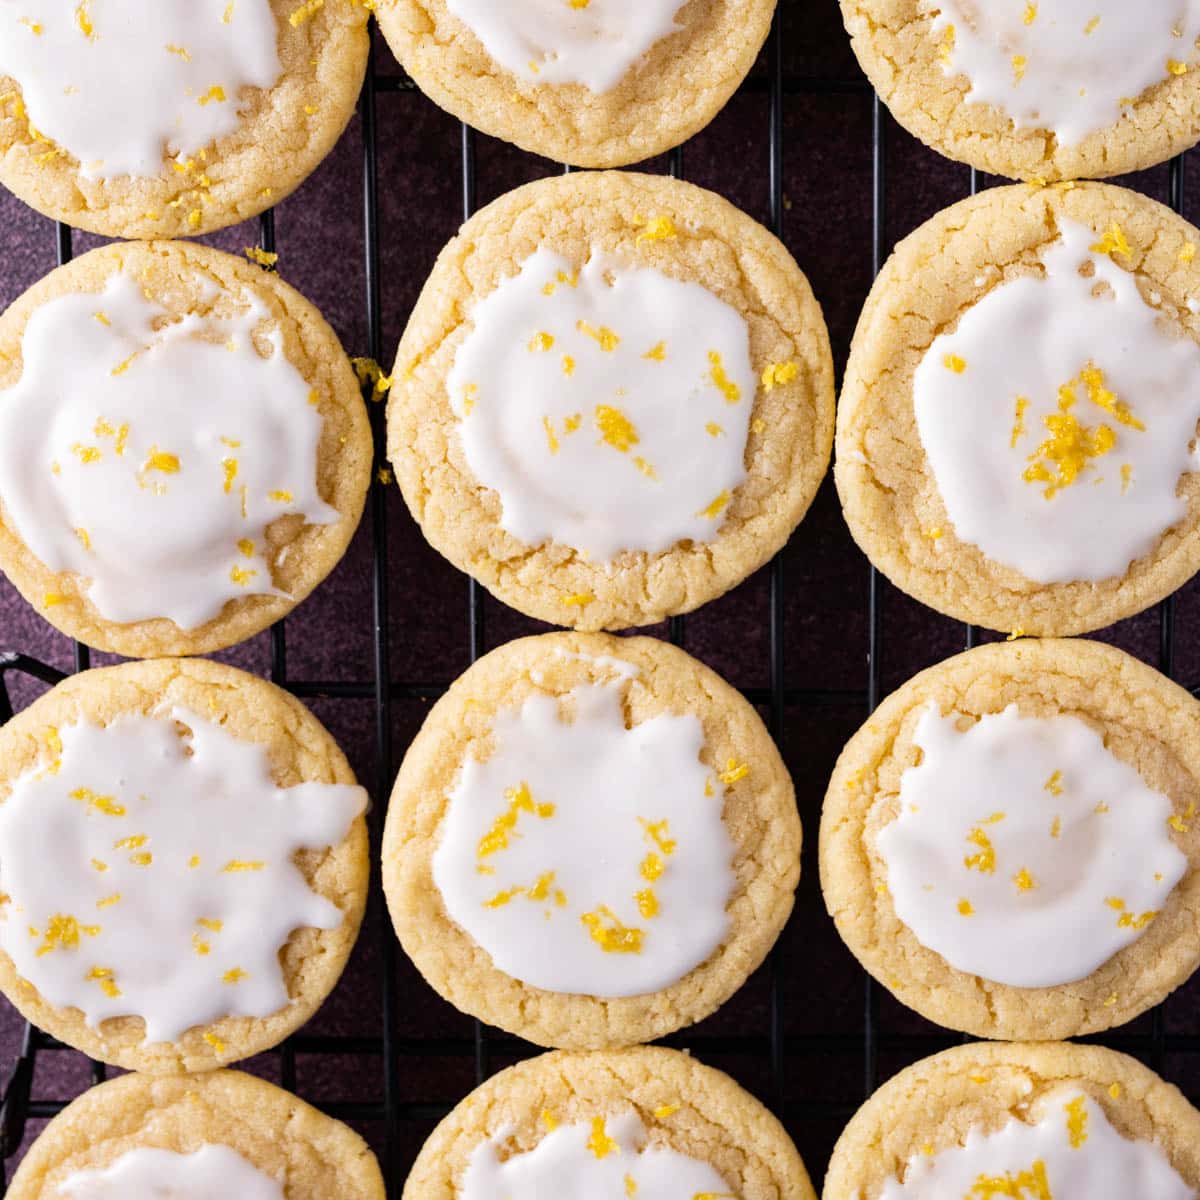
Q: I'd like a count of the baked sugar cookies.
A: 12